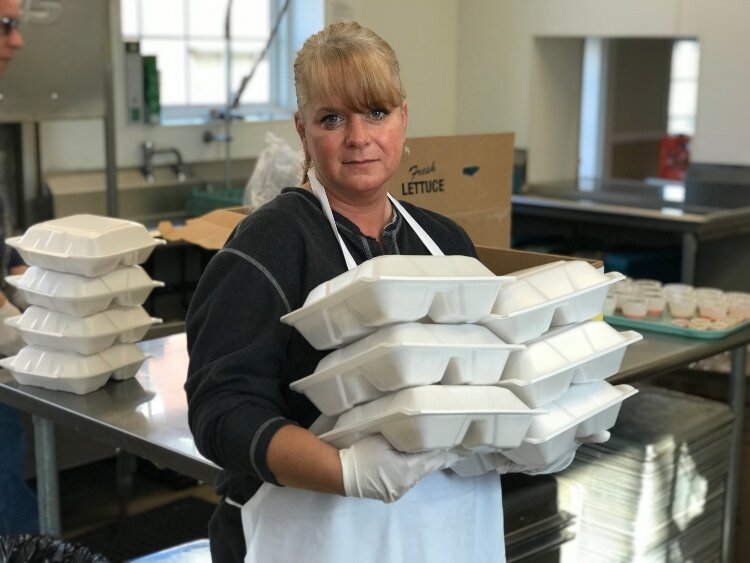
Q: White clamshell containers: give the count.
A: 10